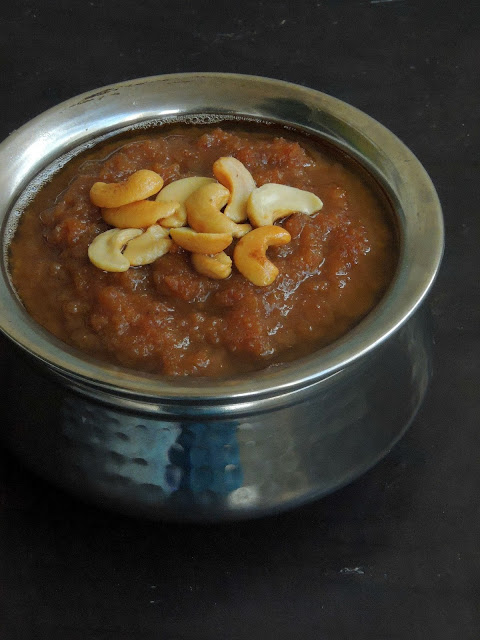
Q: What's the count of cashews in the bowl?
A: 11